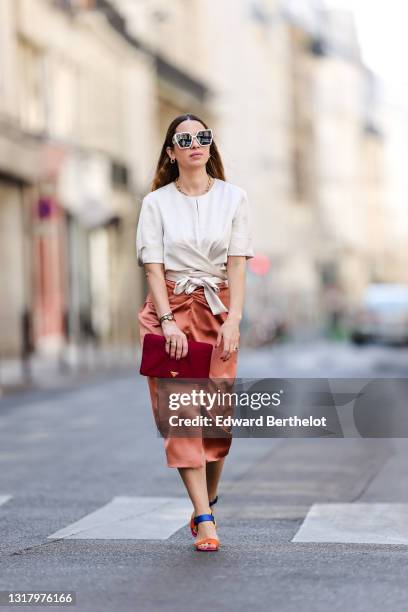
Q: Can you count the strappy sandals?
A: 2